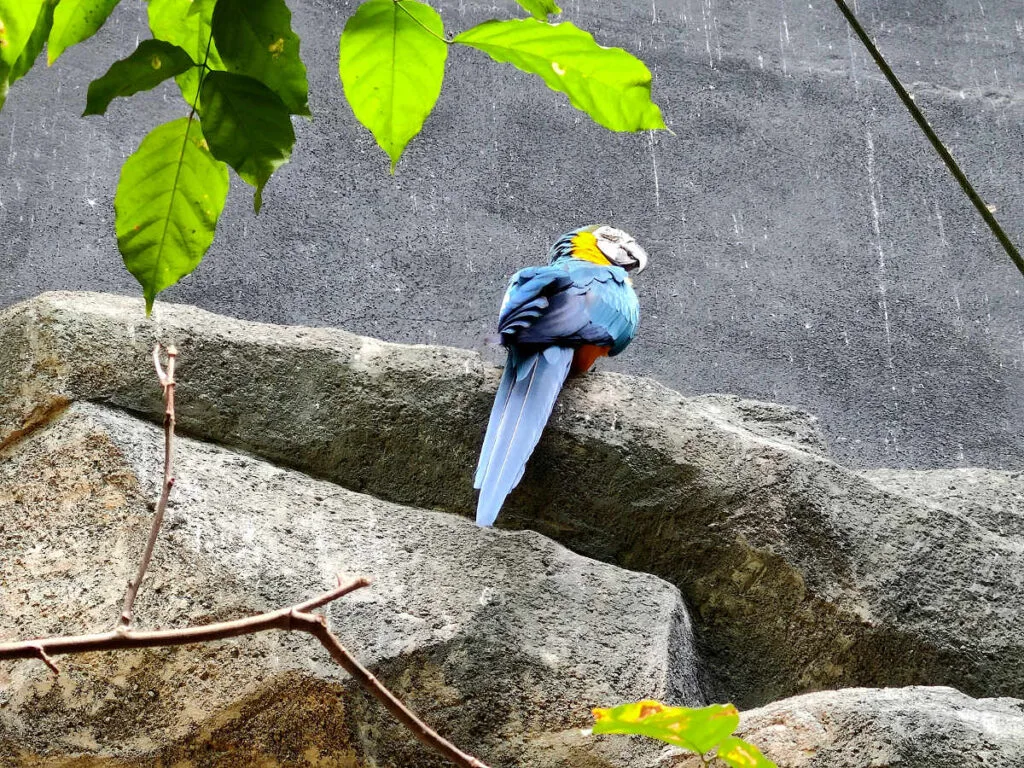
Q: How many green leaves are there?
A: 13